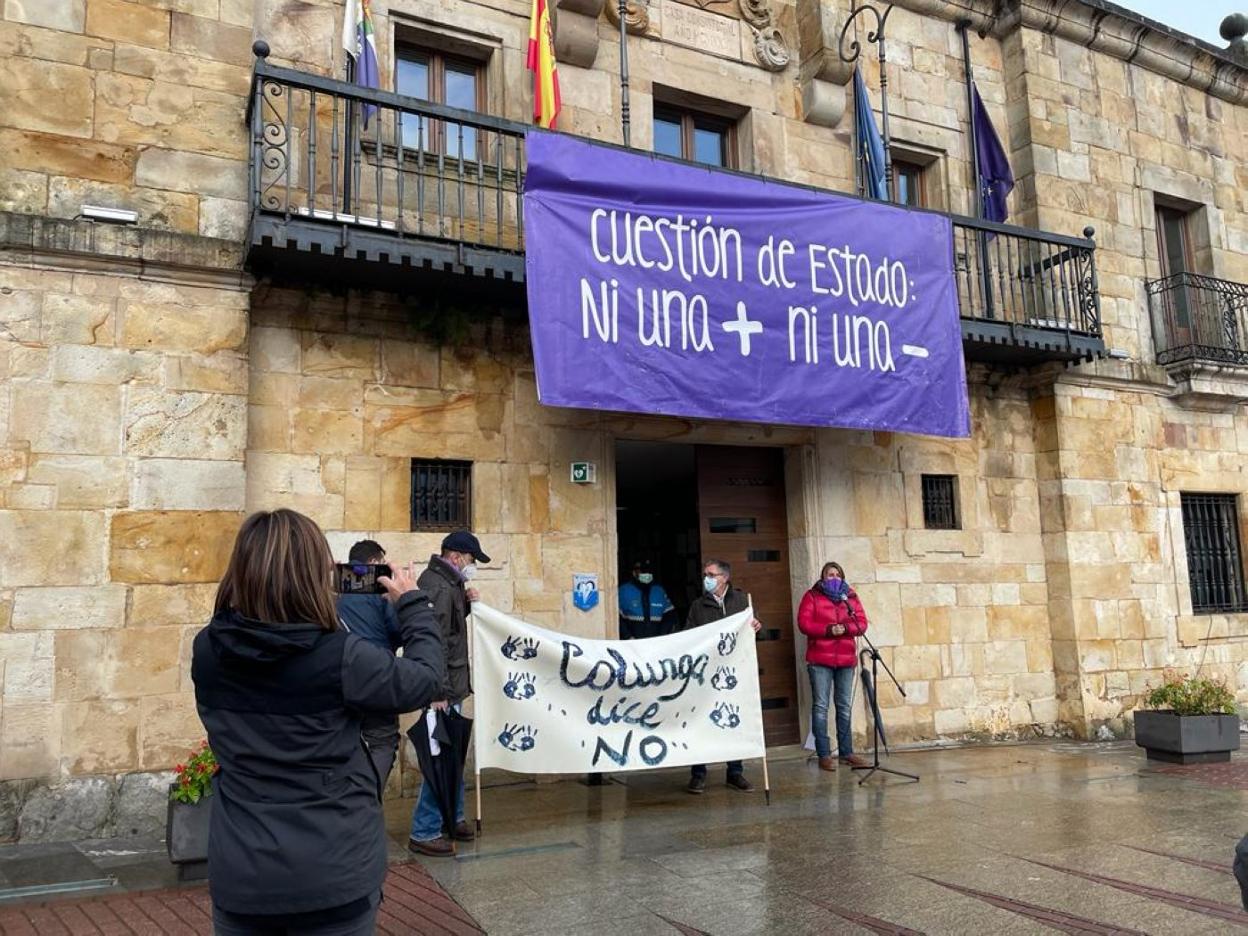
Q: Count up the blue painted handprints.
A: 12